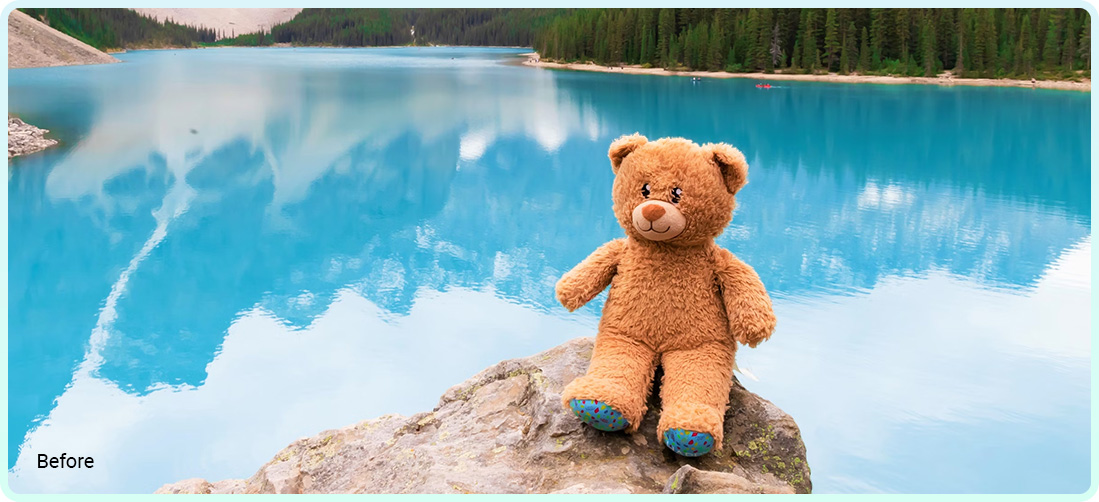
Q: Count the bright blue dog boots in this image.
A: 0